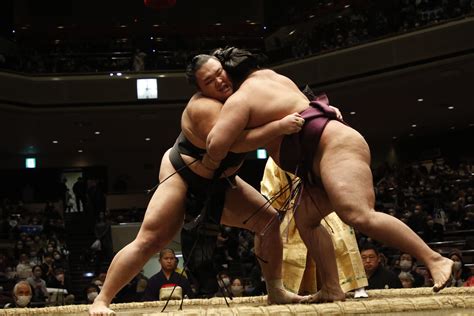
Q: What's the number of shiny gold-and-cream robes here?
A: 1